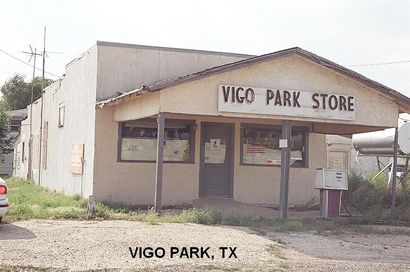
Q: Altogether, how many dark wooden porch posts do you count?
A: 3